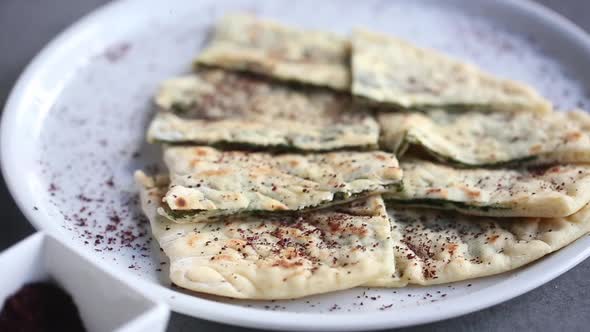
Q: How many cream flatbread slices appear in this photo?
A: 8